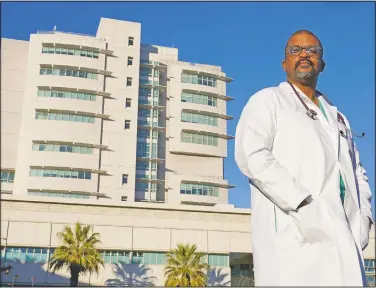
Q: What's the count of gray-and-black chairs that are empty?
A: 0